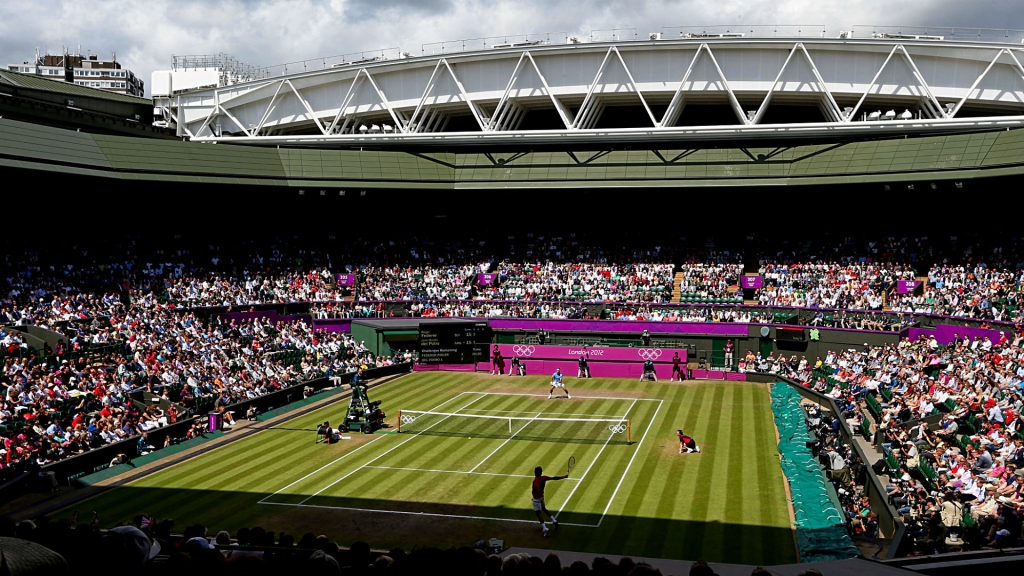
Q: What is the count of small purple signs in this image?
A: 4